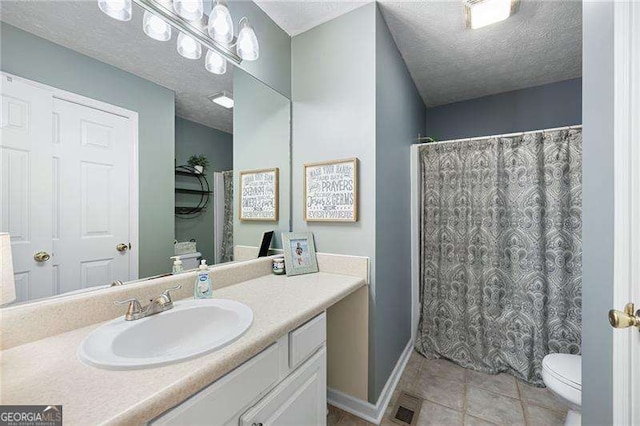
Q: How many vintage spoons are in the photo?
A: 0